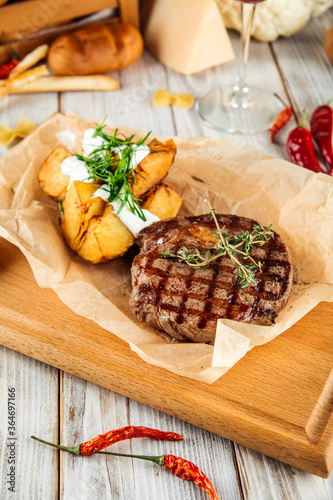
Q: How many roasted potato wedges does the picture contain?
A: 4